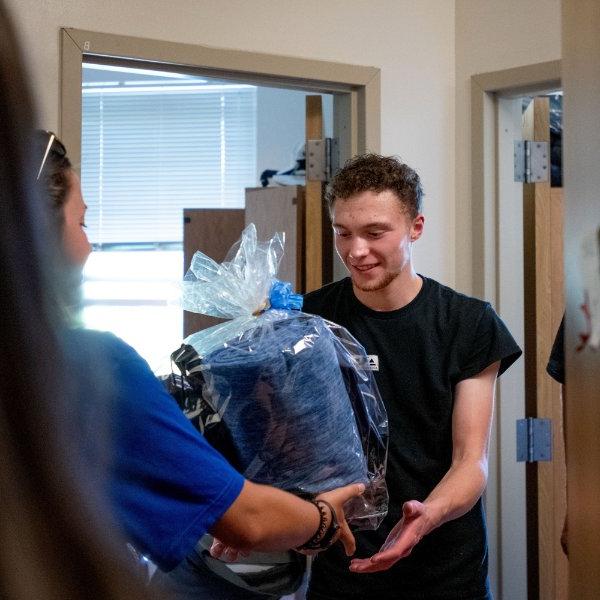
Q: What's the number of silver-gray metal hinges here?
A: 3